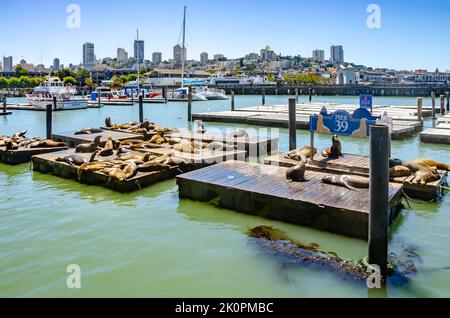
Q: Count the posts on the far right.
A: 4